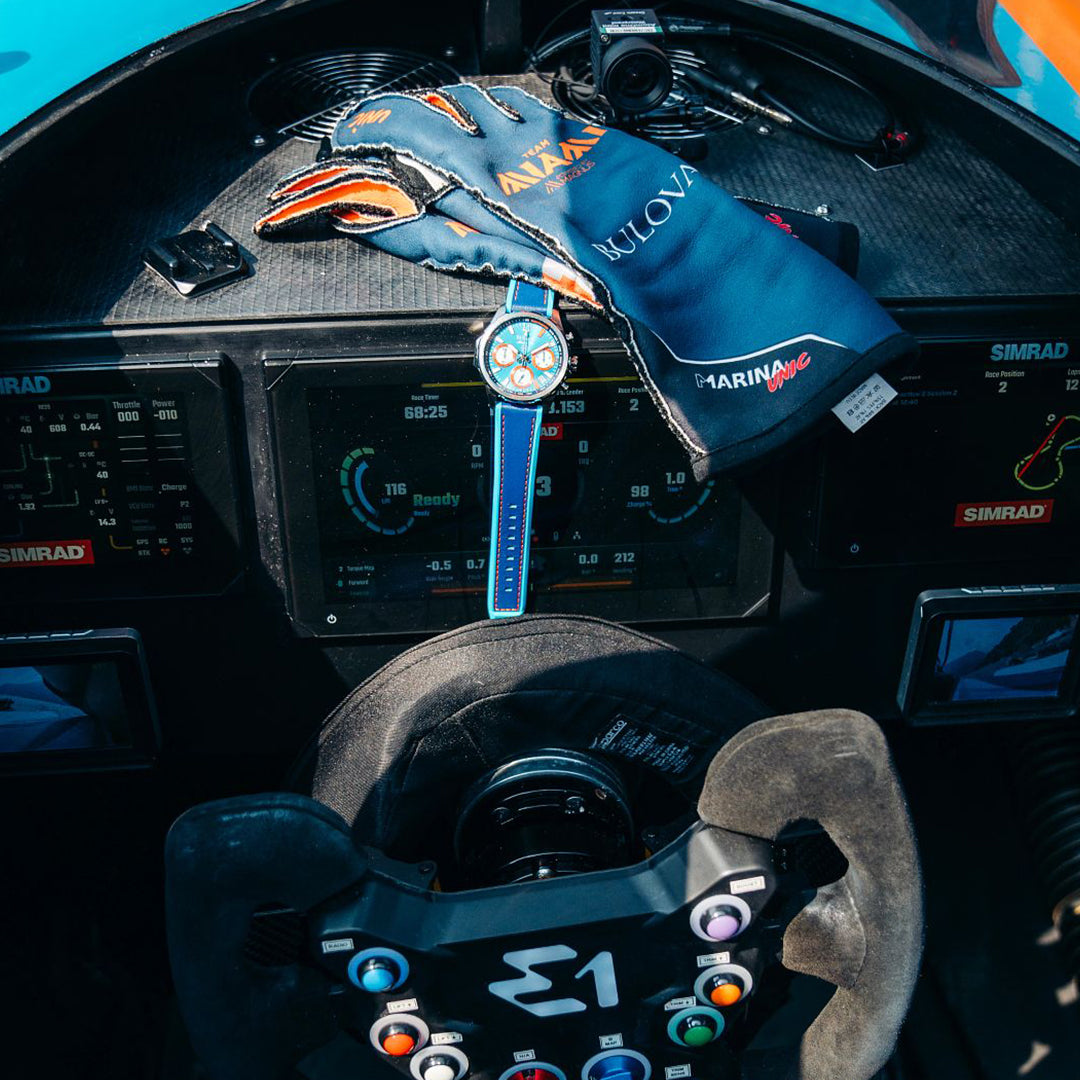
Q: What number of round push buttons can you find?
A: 6